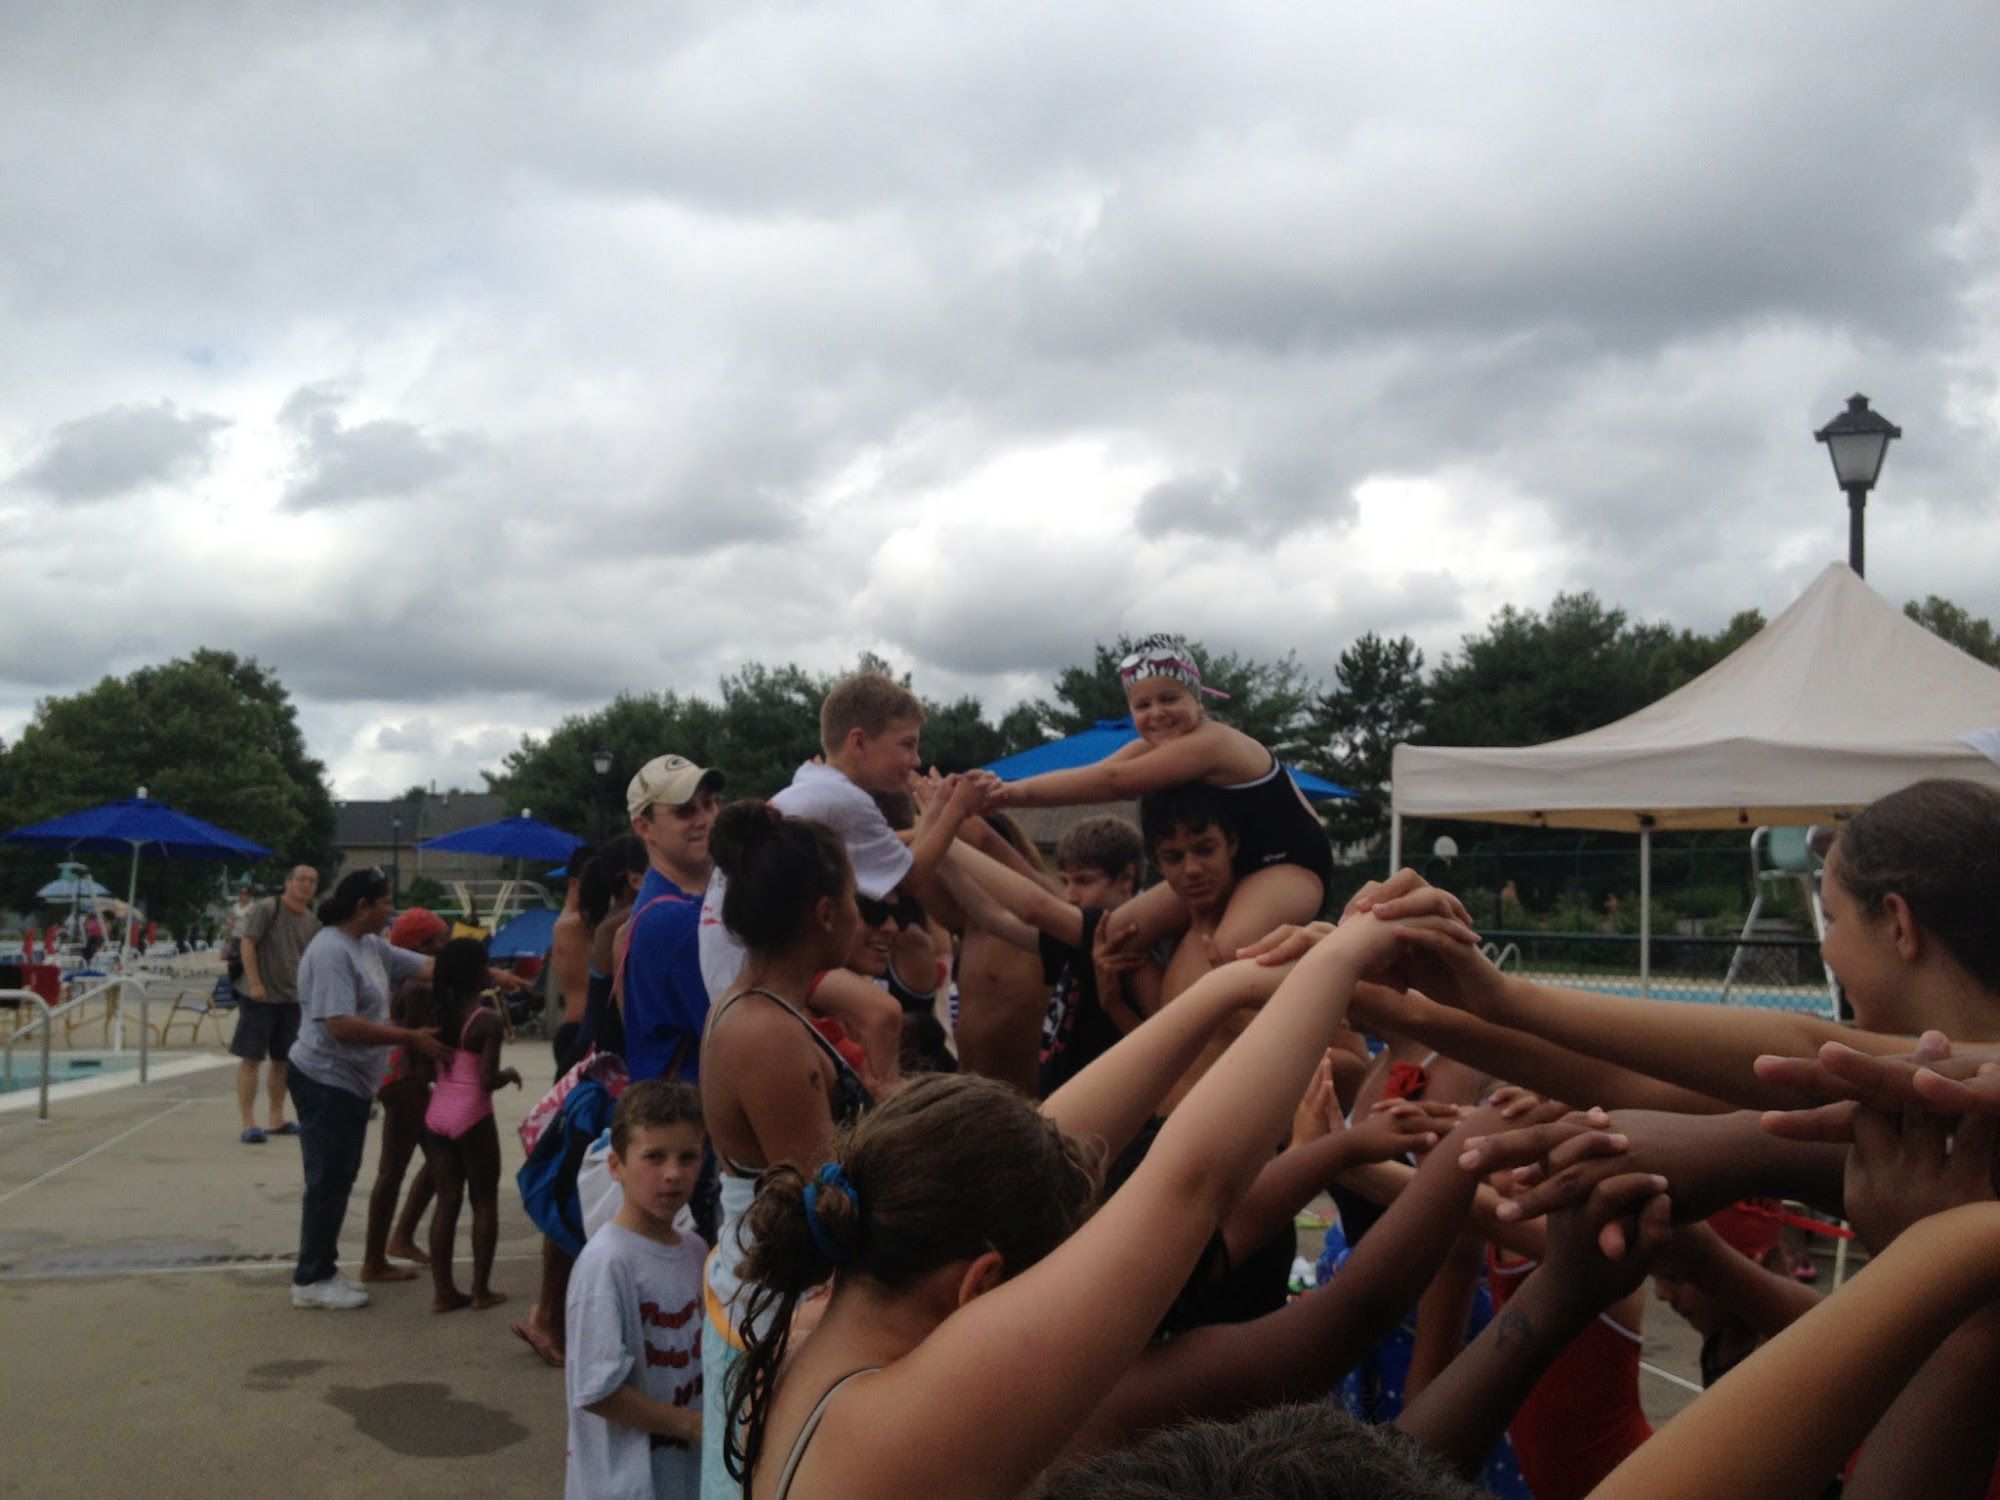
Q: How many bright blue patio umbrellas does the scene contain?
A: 3